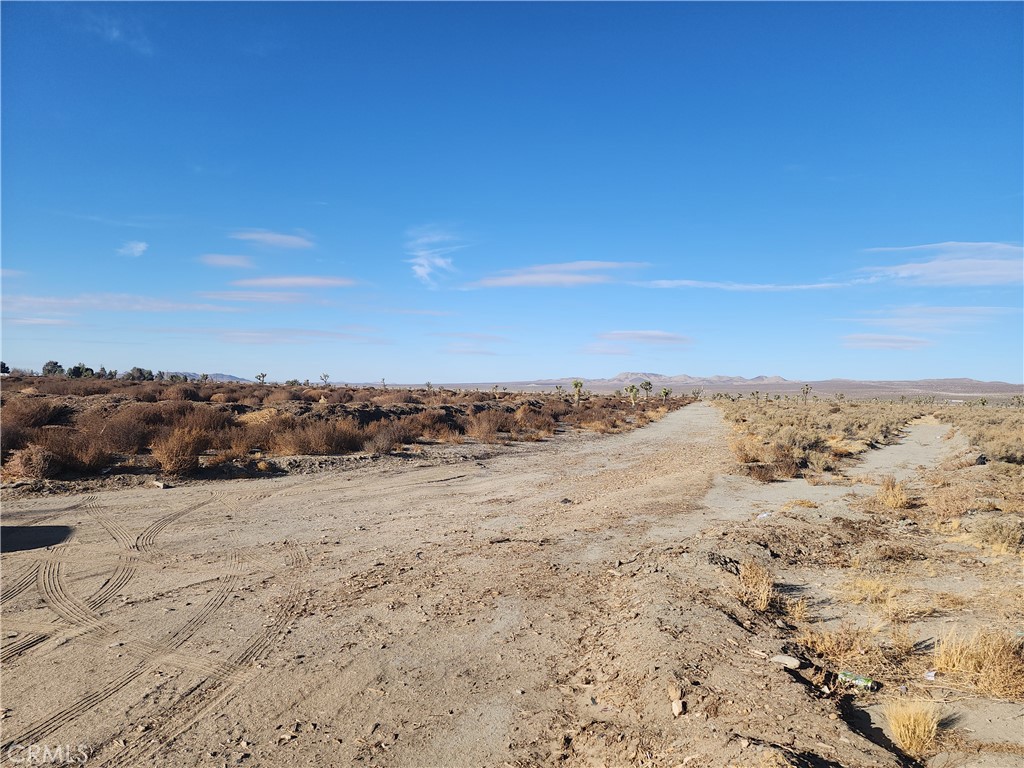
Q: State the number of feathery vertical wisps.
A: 1